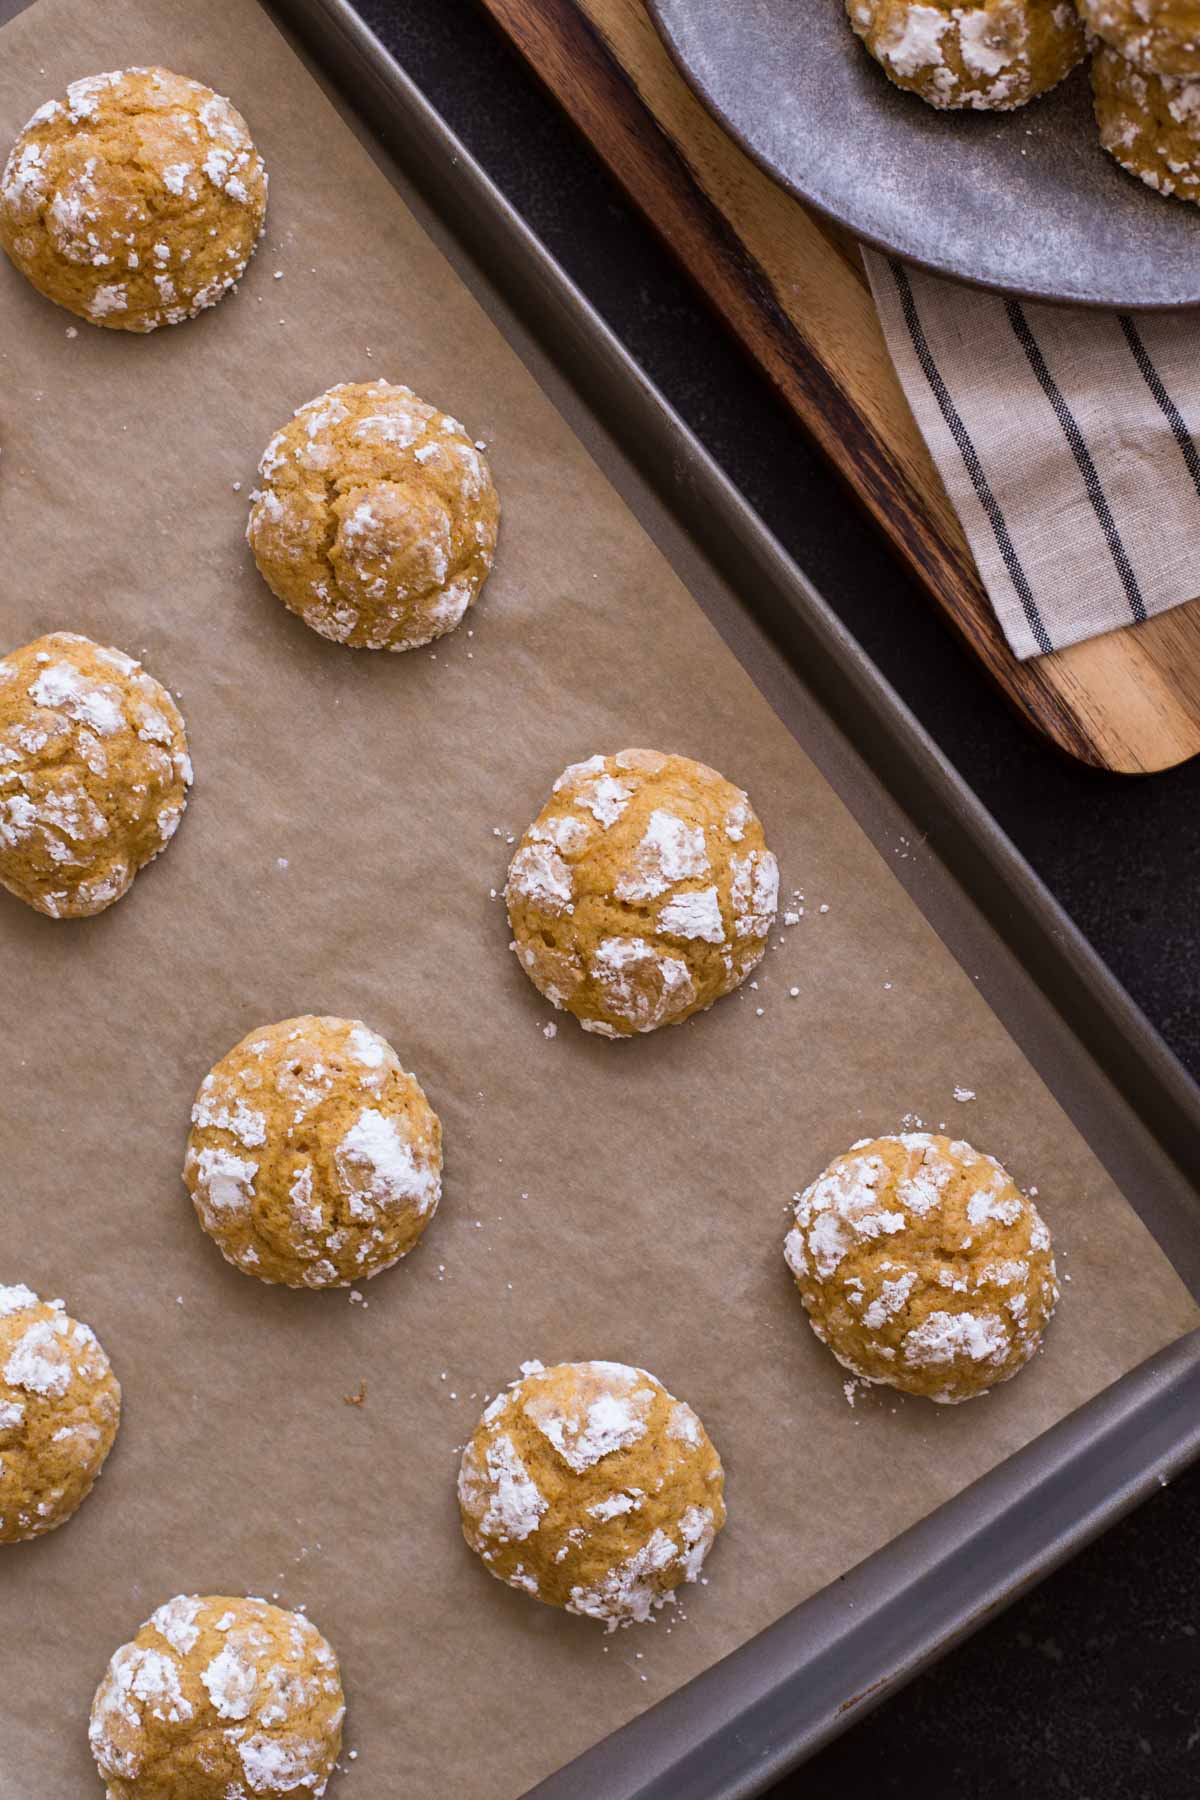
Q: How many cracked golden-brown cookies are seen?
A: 12